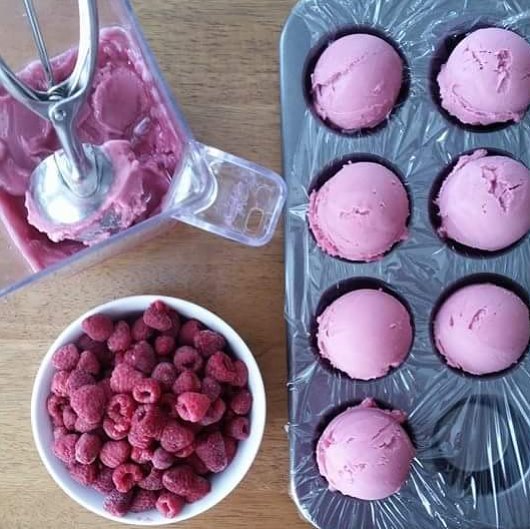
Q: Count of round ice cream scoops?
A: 7